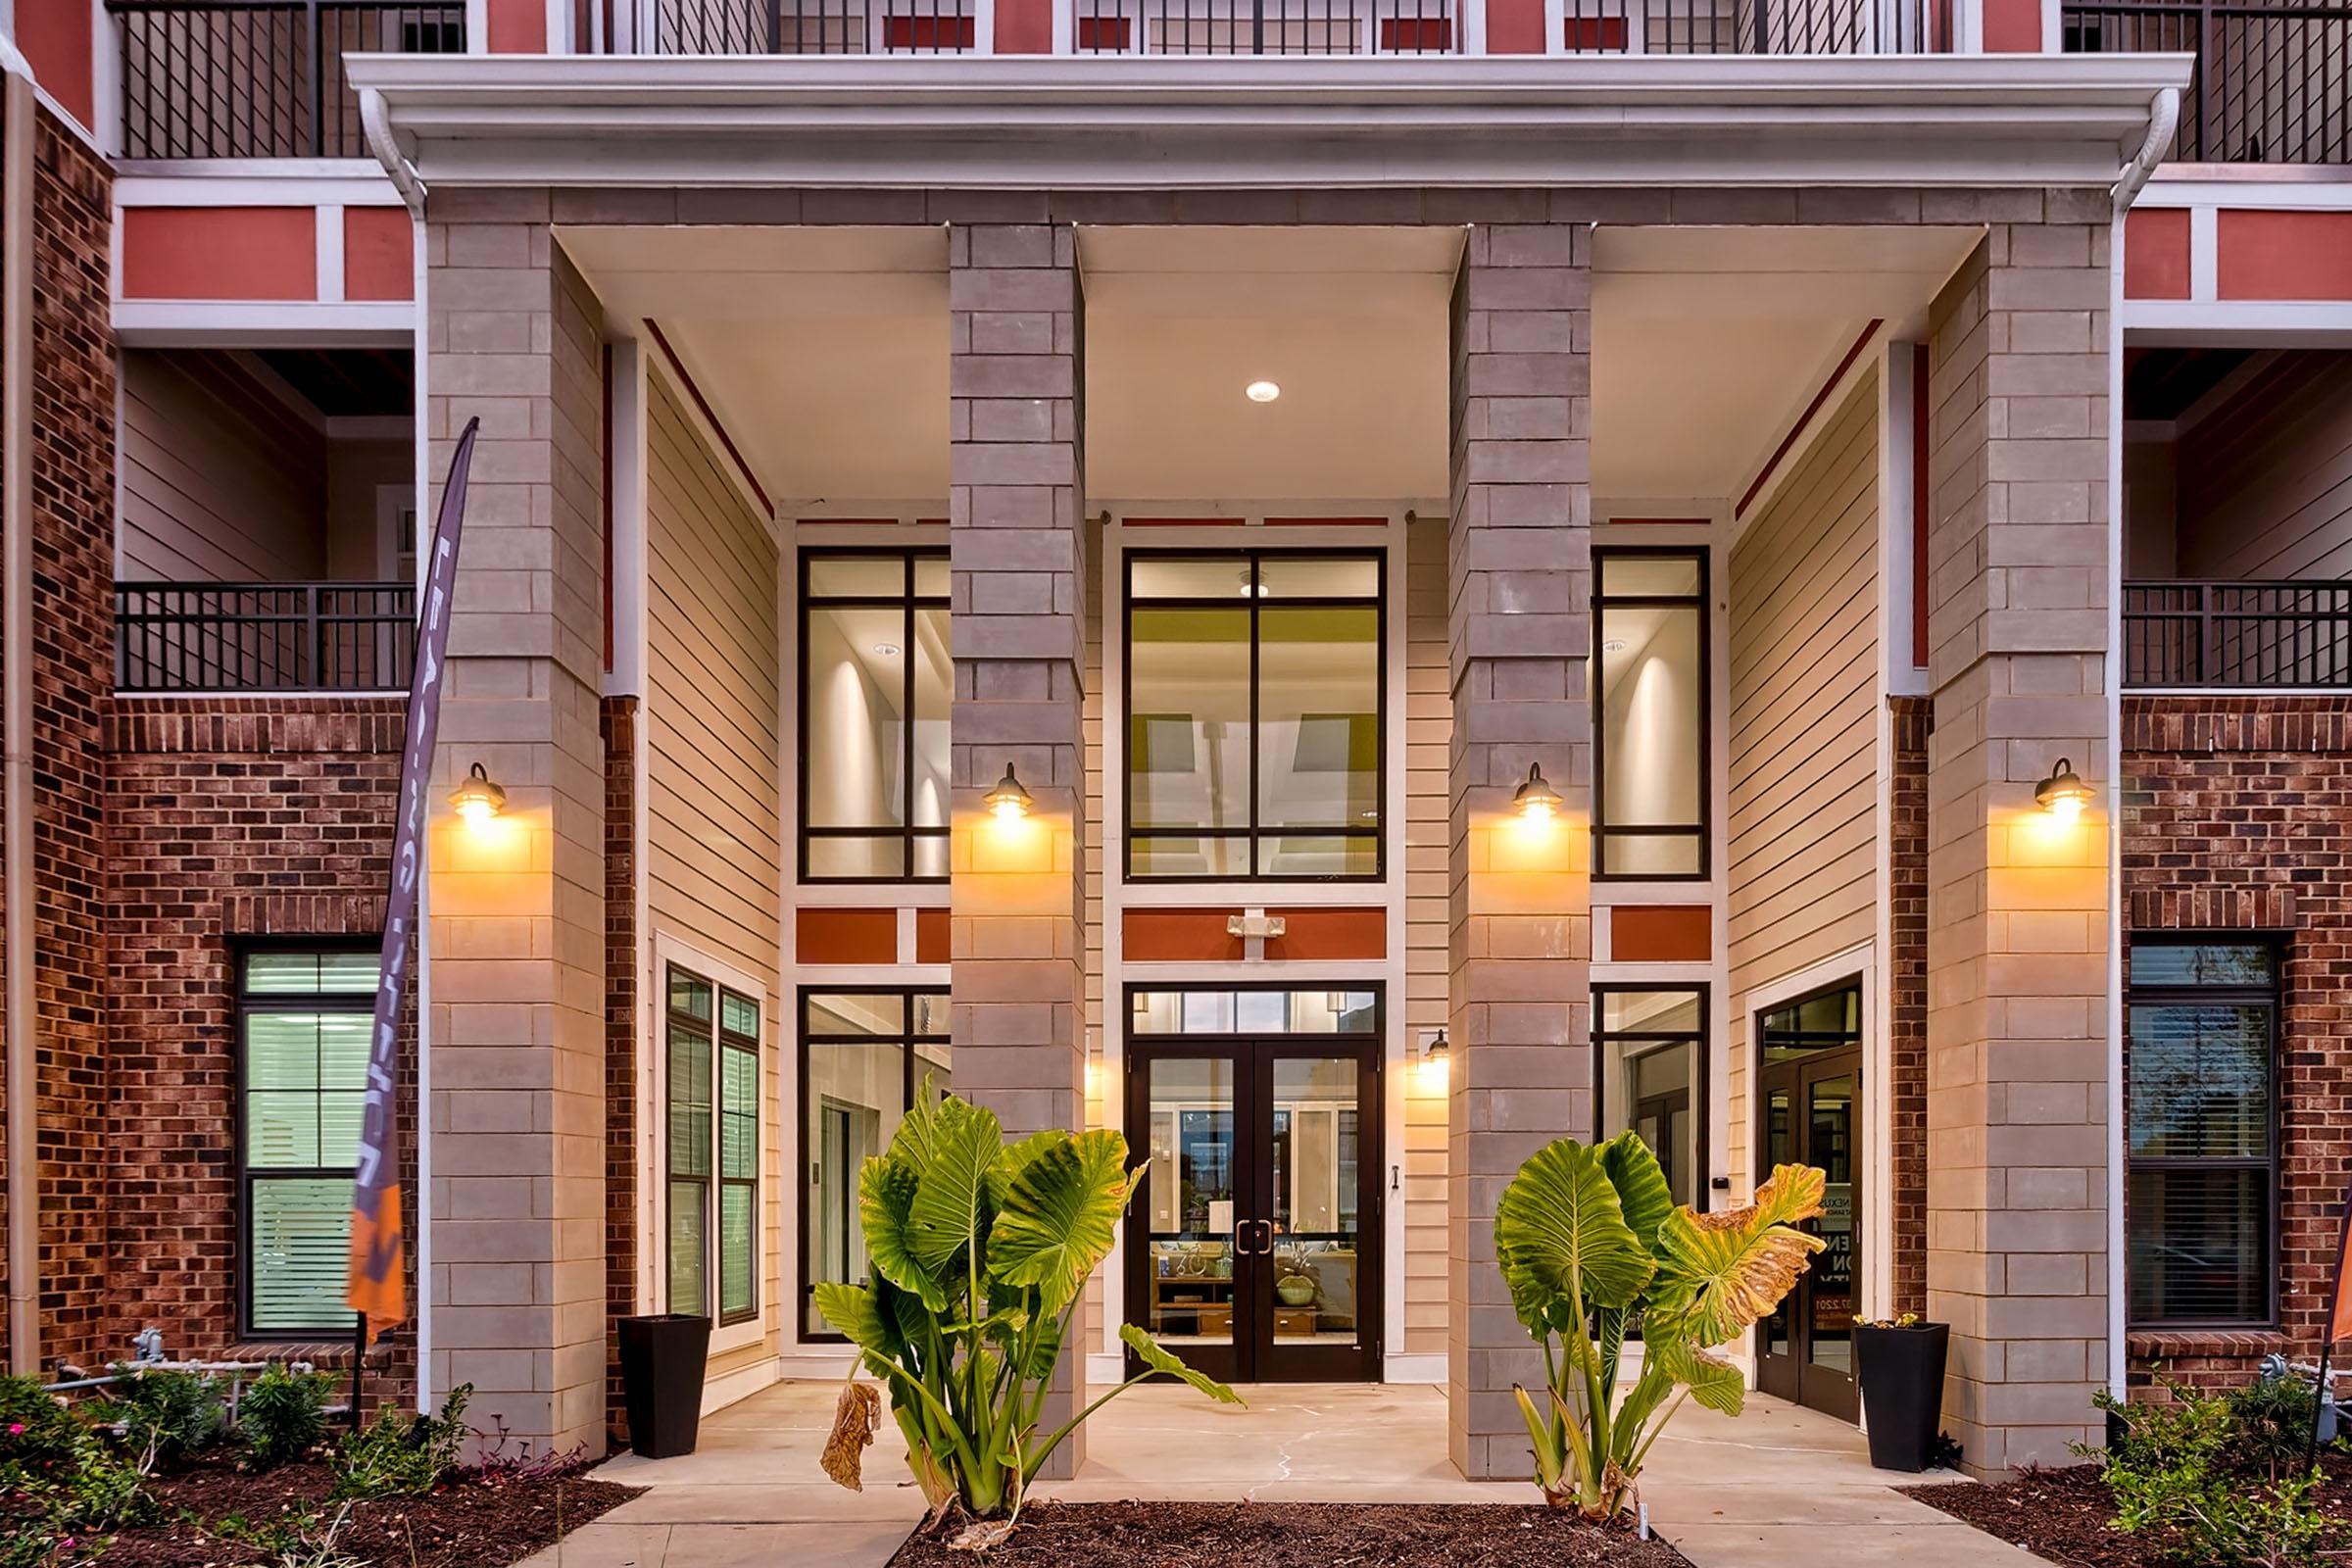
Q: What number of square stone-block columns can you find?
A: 4